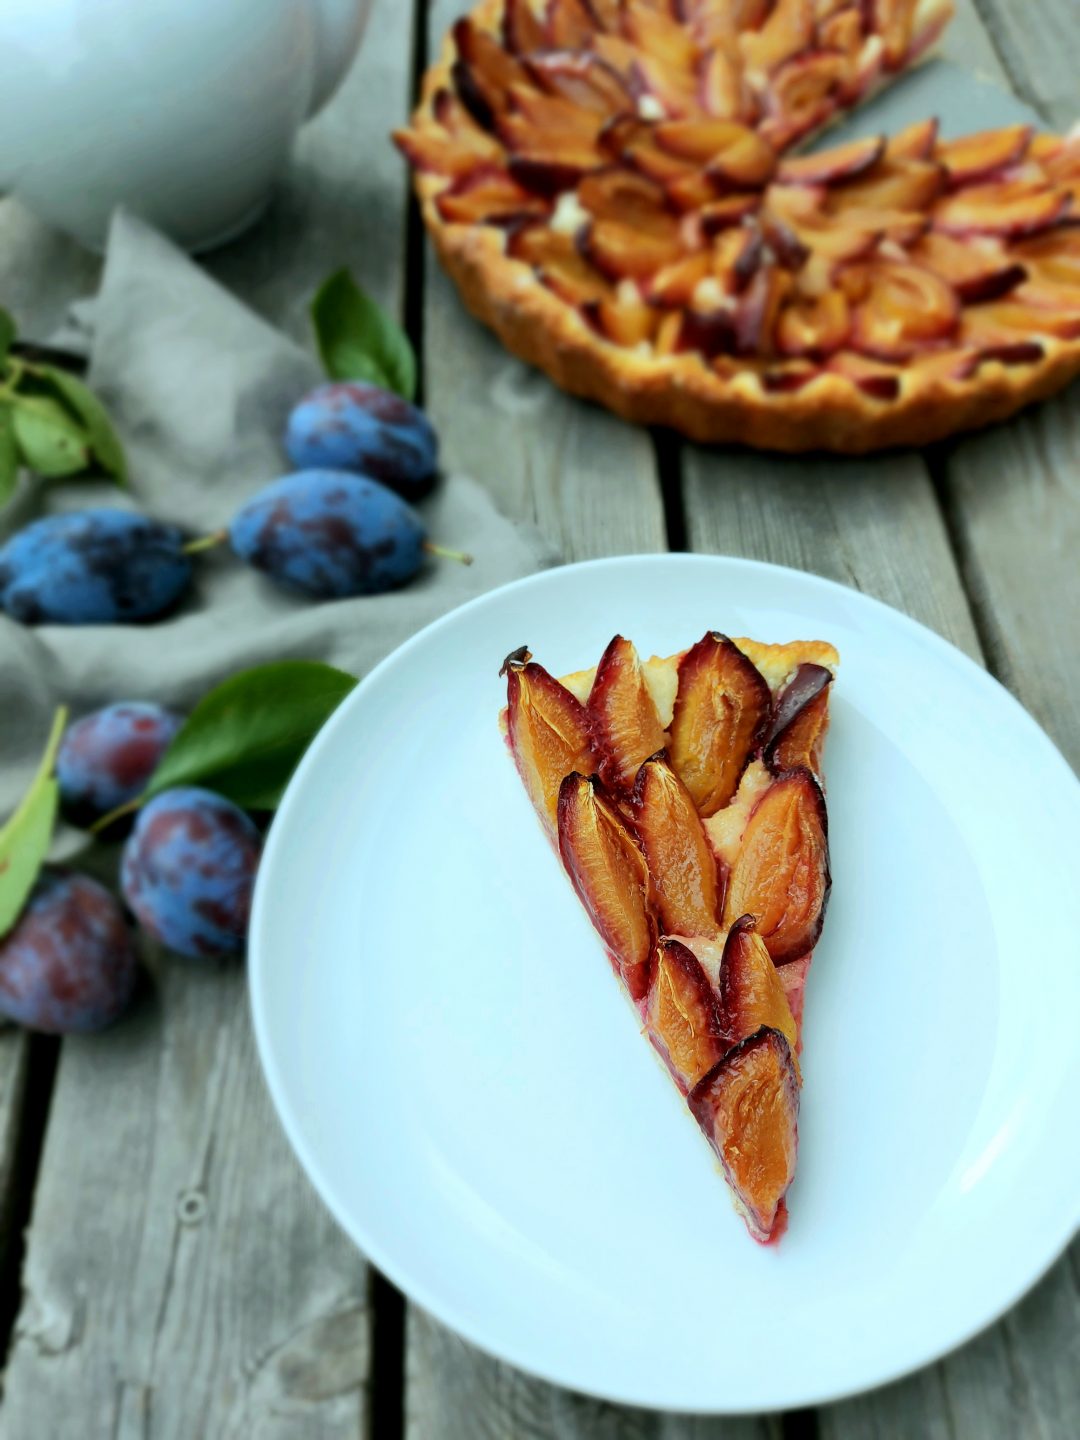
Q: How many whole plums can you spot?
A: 6